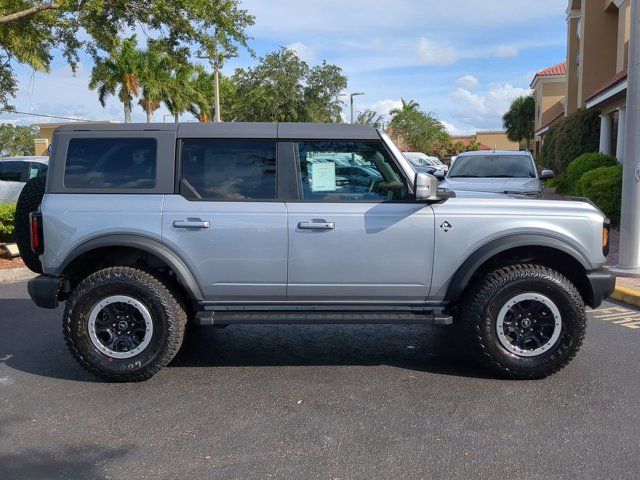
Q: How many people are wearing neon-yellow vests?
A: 0